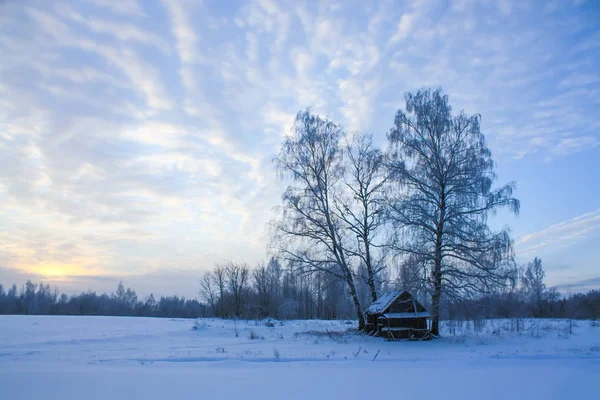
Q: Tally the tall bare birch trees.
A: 3